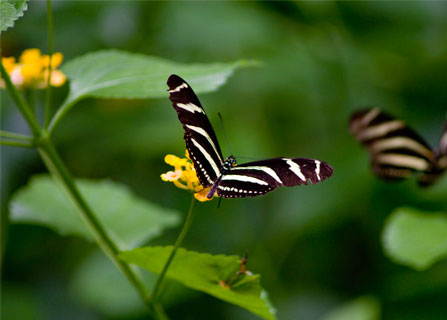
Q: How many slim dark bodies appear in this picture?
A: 2